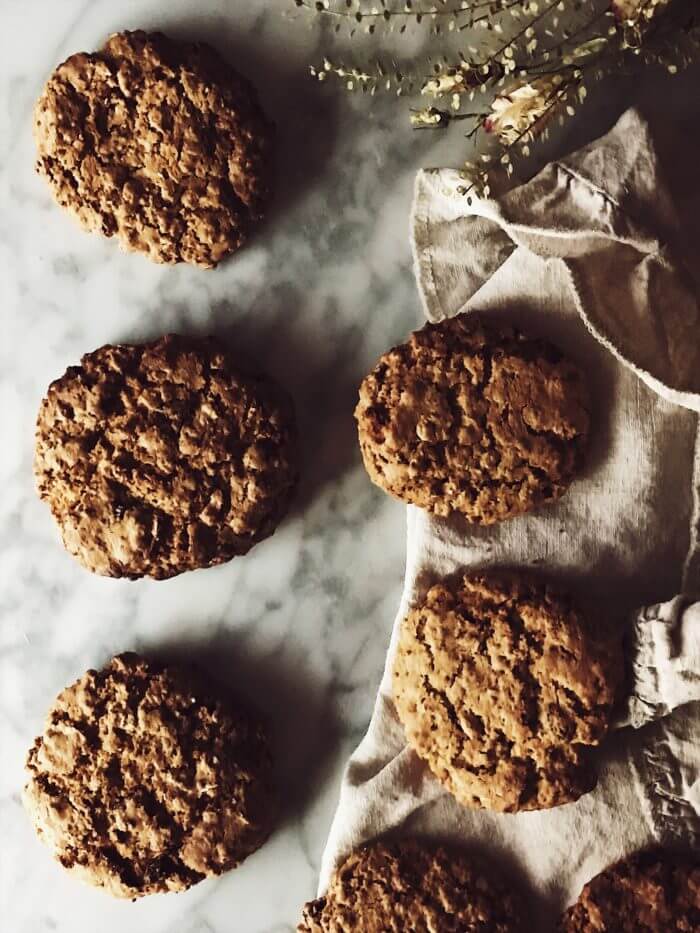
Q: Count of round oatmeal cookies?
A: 7